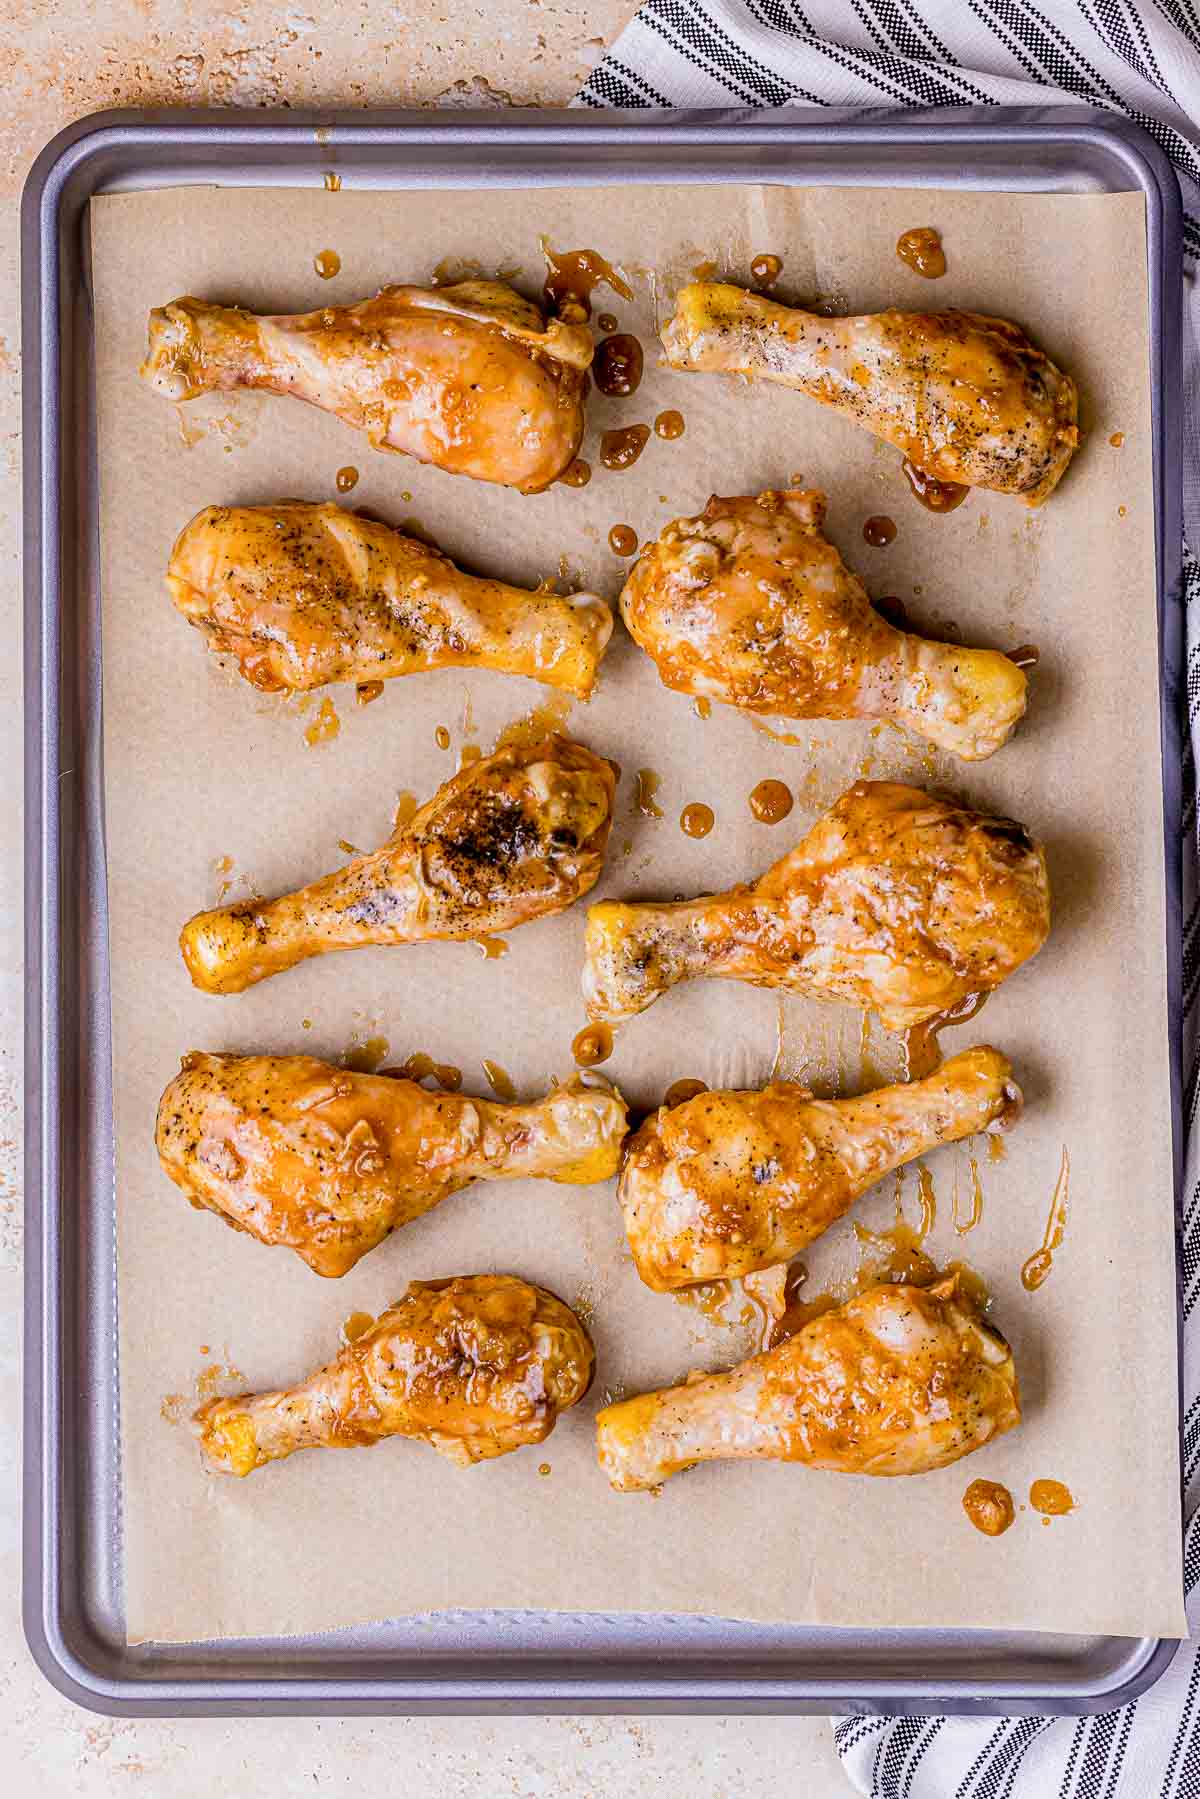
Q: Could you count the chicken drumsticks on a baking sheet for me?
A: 10